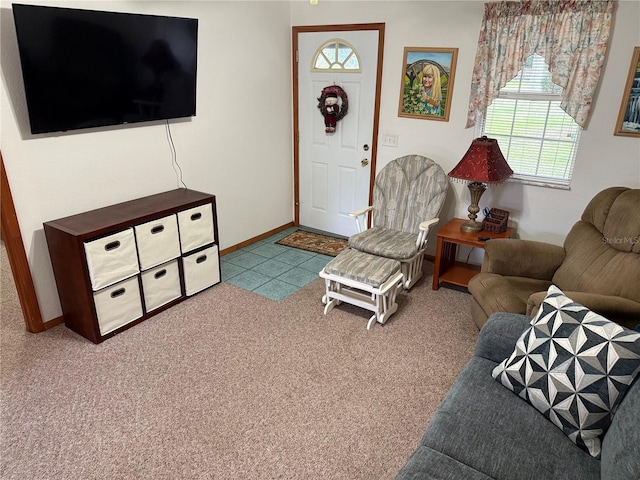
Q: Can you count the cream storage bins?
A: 6